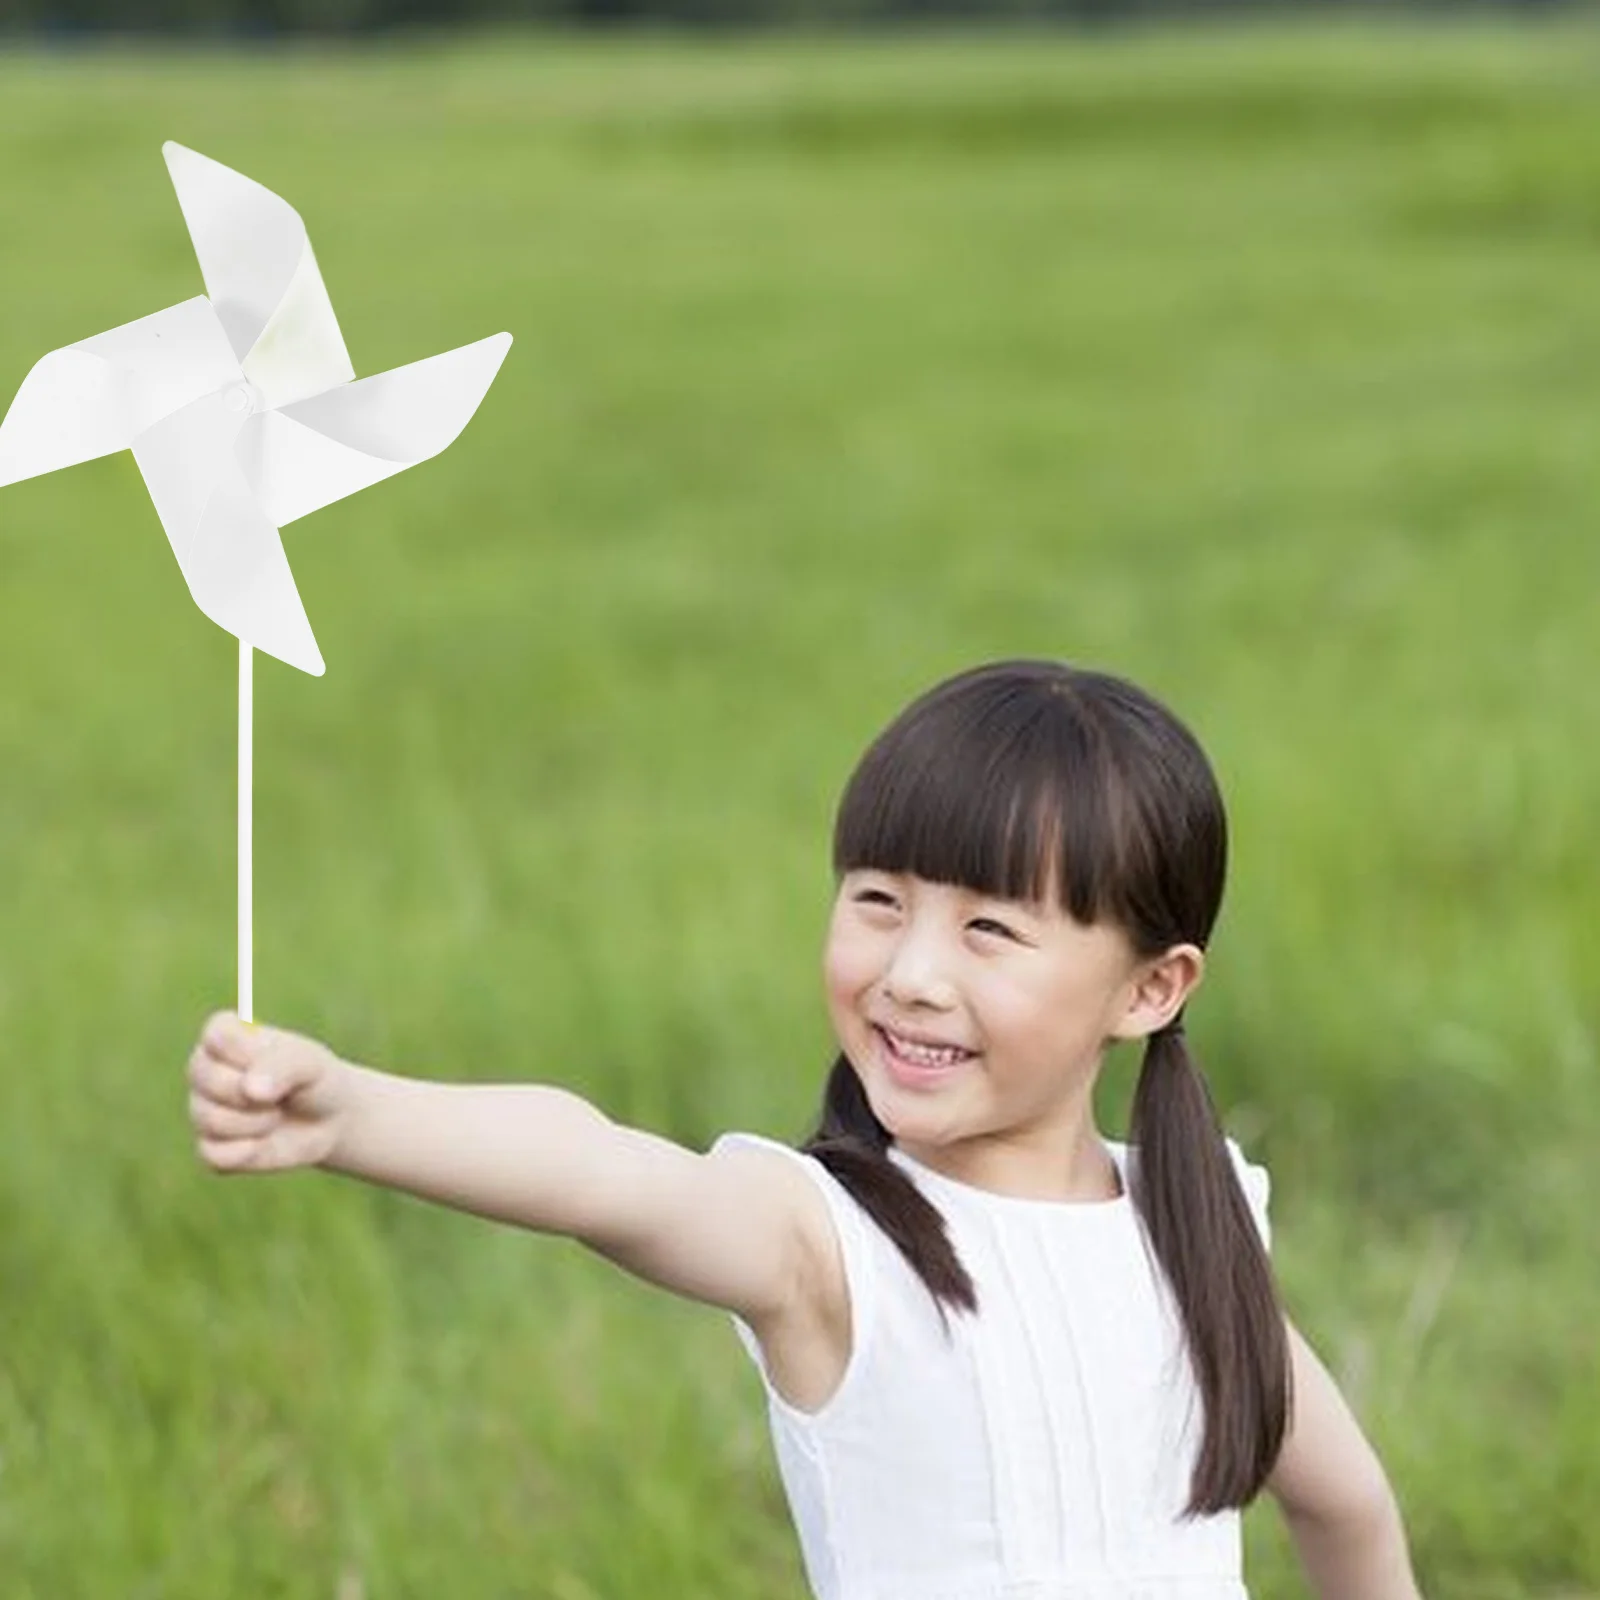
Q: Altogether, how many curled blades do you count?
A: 4